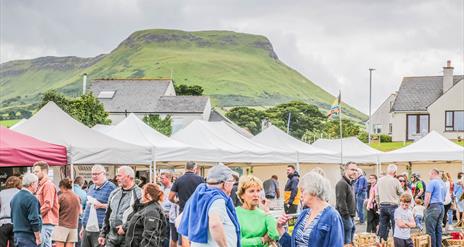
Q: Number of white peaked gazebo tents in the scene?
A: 6